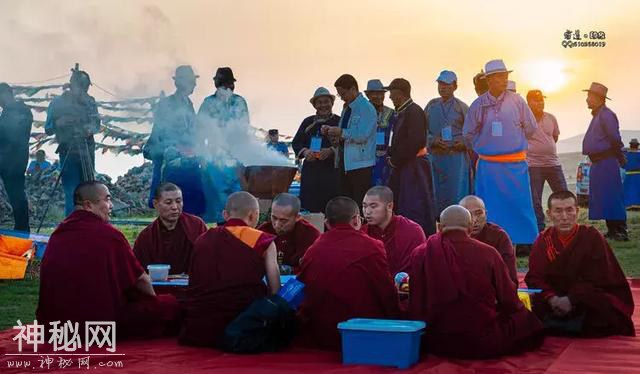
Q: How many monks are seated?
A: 9